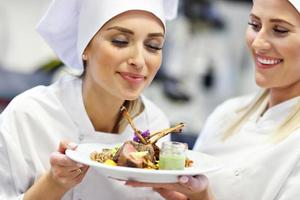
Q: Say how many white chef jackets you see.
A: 2